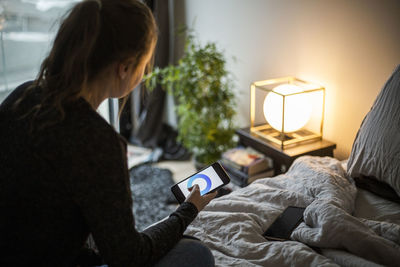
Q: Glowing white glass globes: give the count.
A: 1